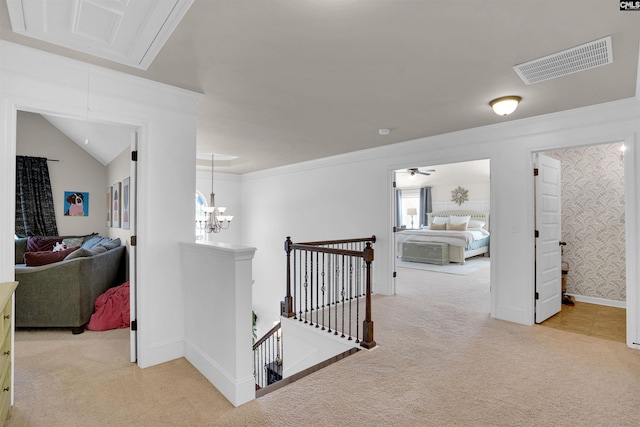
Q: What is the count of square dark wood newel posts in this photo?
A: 2